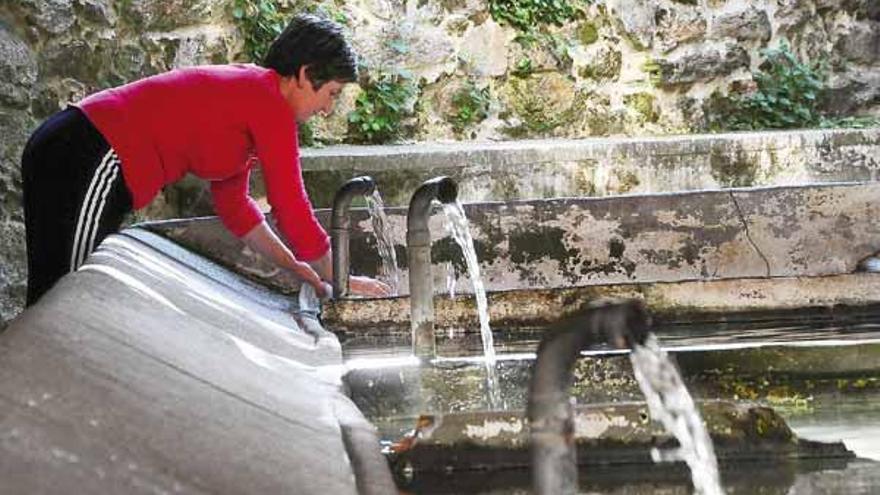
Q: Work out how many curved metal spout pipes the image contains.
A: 3